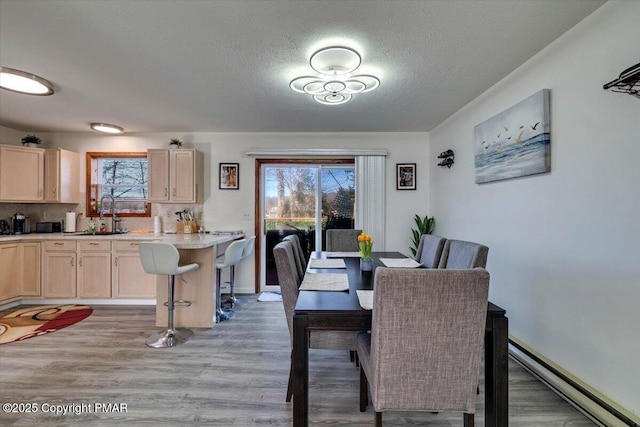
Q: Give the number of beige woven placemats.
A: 5